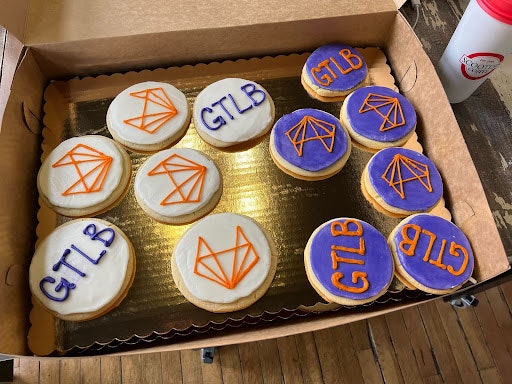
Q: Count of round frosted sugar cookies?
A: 12